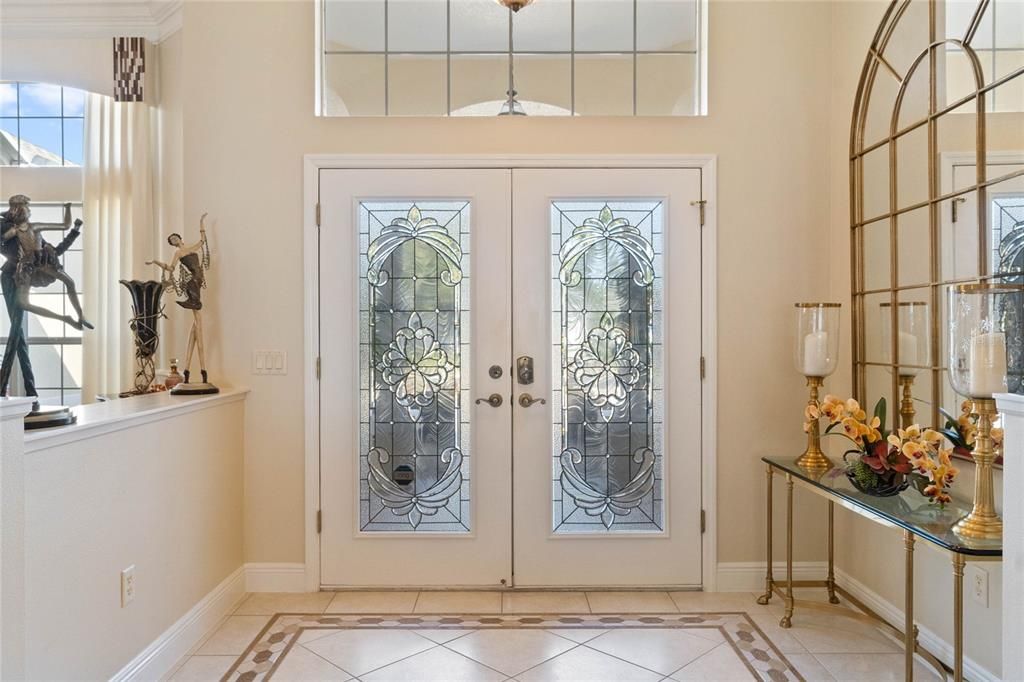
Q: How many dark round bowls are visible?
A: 1